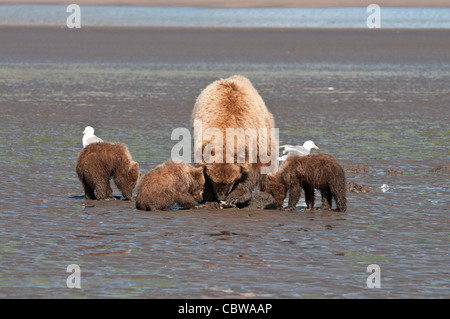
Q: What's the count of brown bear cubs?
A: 3